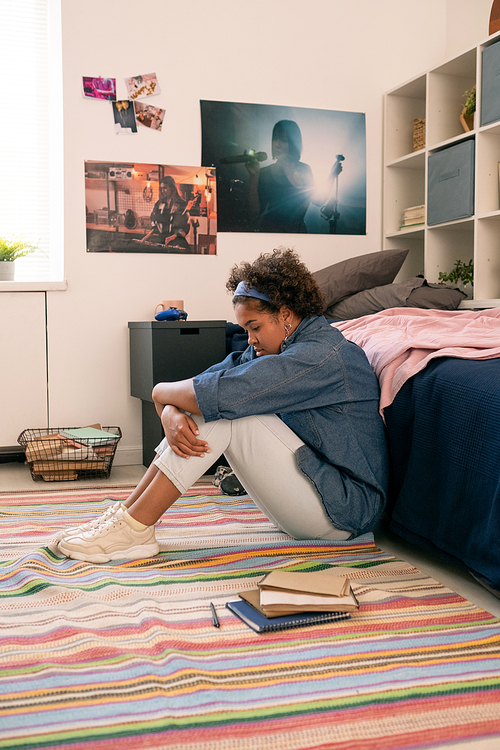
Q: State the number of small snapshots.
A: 4